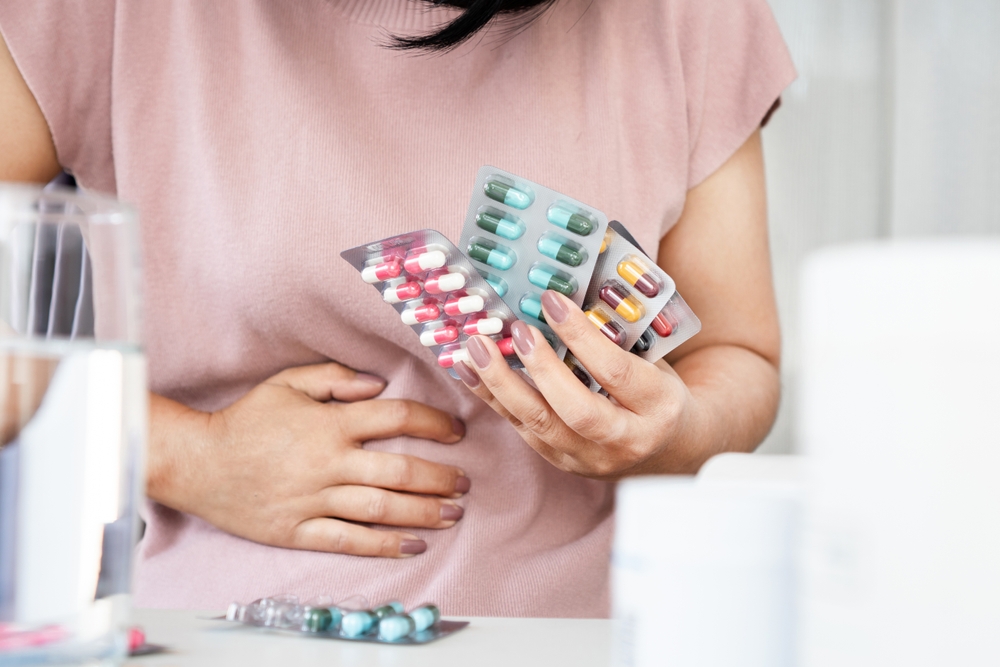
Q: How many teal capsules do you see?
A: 13